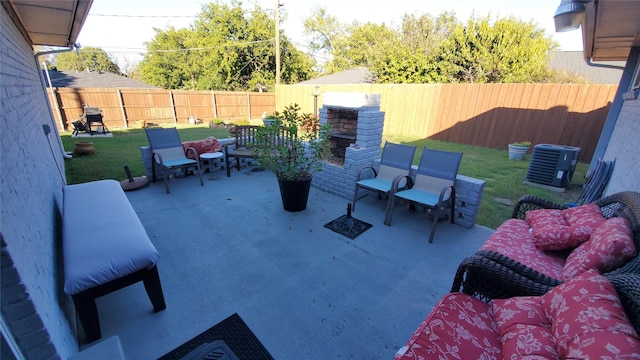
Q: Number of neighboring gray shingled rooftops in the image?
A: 3